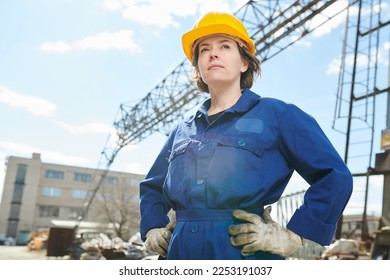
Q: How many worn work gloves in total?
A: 2